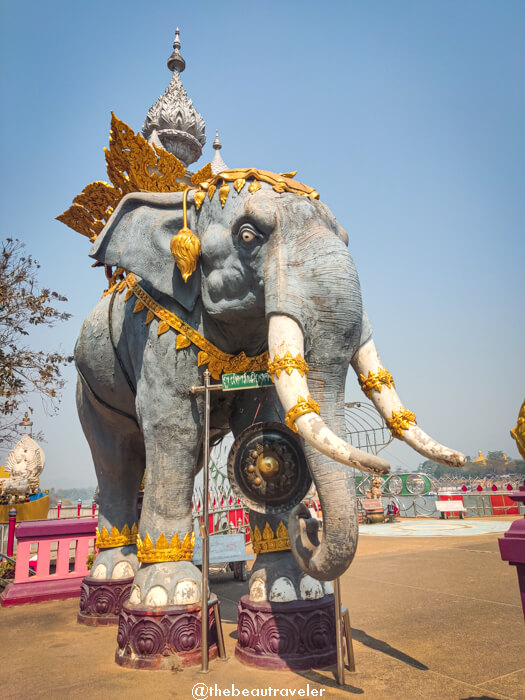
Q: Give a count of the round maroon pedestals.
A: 3